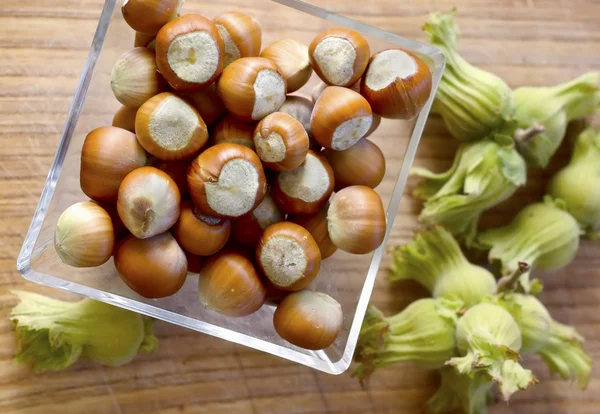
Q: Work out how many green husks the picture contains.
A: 11